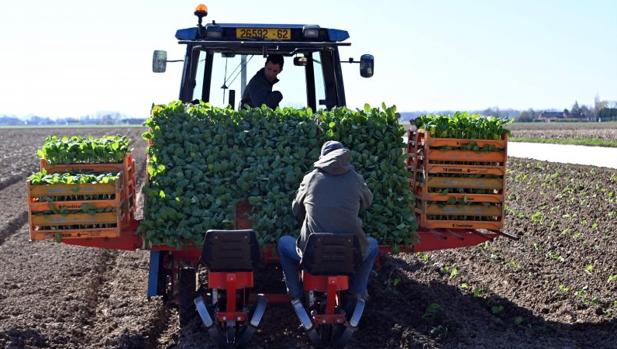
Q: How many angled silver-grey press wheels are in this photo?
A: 4